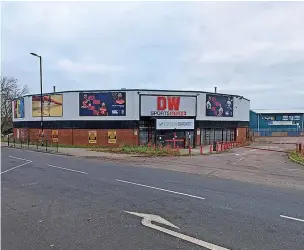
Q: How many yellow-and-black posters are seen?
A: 3